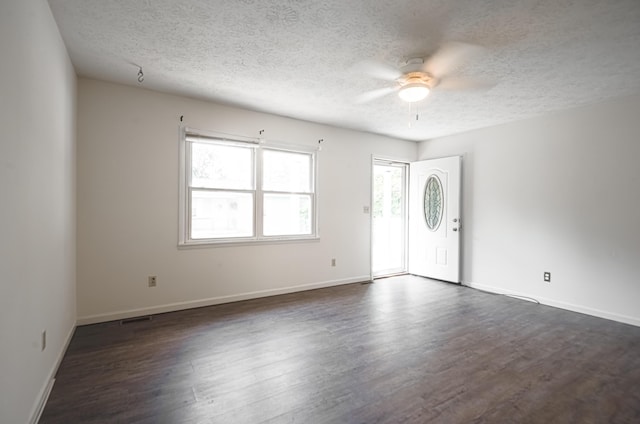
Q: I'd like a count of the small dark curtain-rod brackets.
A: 3